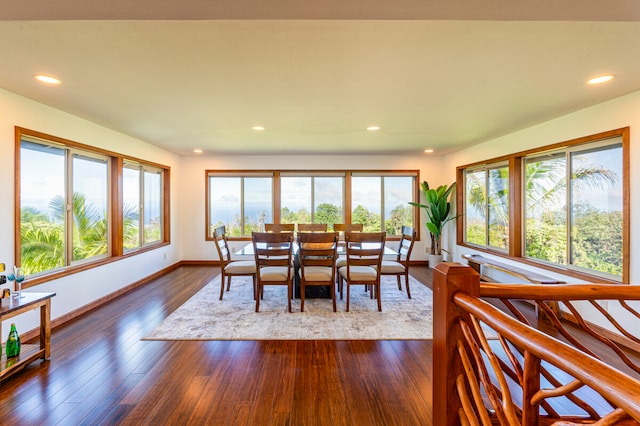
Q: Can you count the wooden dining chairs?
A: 8